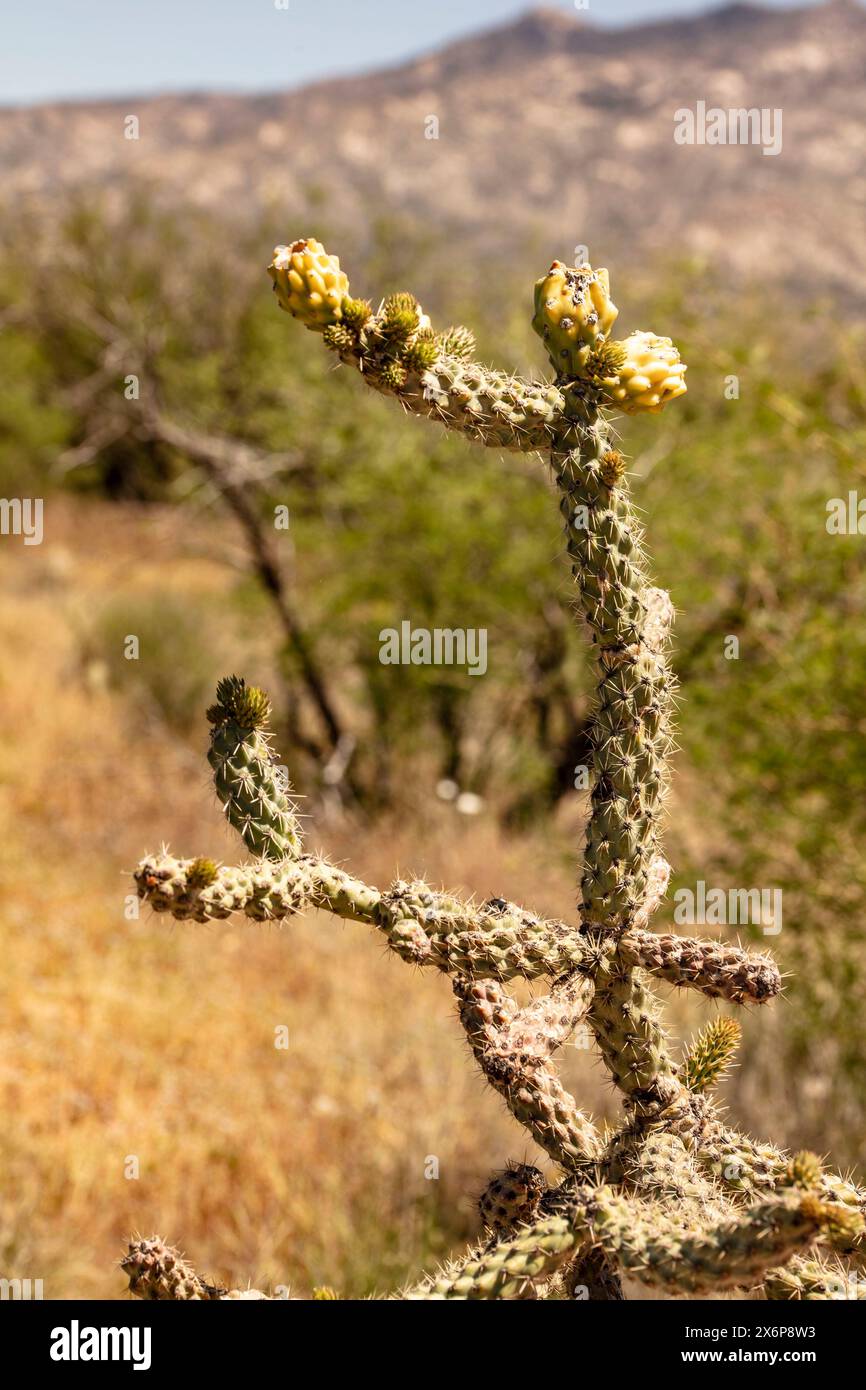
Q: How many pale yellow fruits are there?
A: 3